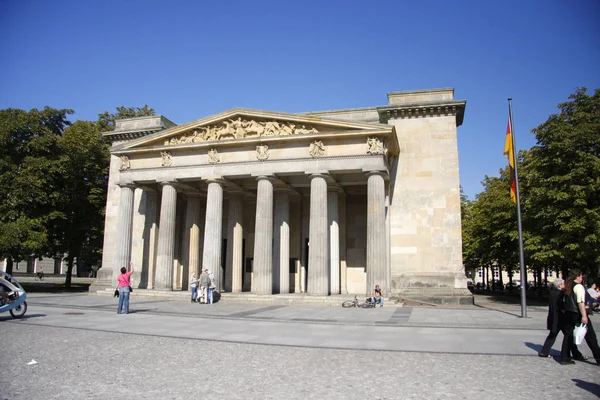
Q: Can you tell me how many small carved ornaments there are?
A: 6